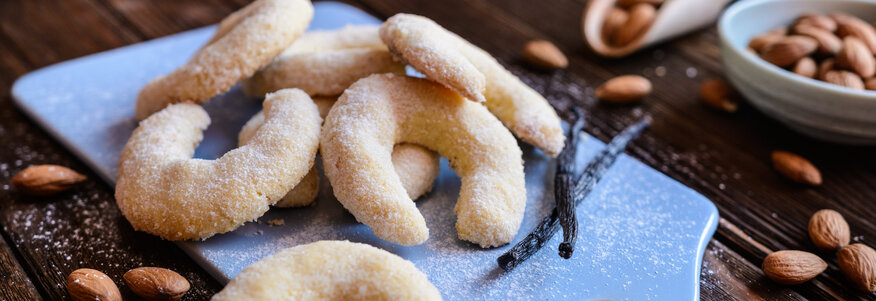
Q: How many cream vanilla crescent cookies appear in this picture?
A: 7